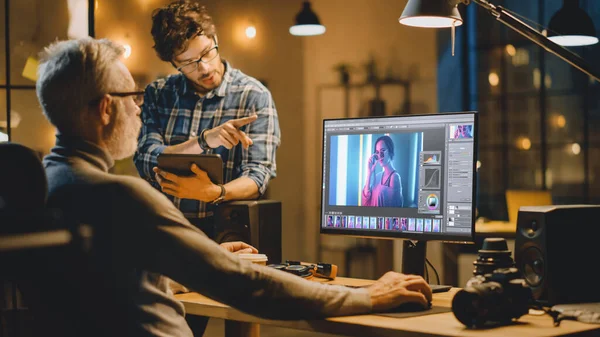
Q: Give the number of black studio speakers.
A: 2